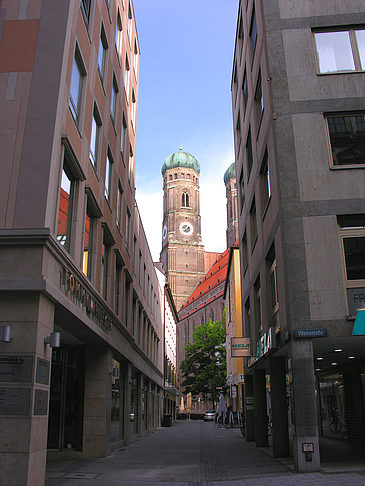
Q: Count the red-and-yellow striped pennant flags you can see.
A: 0